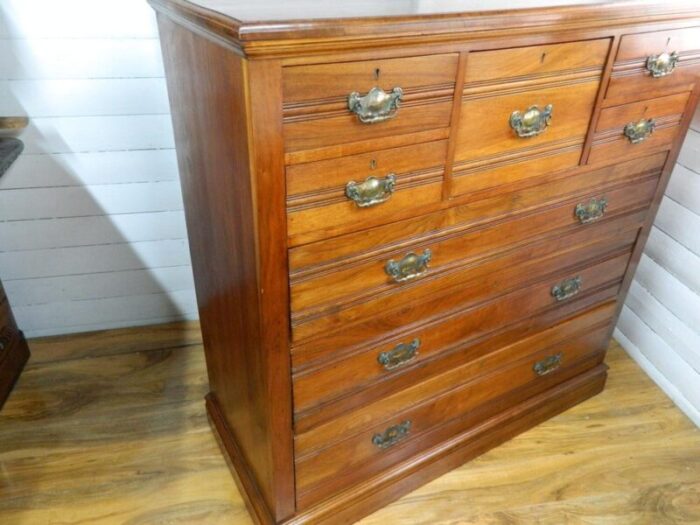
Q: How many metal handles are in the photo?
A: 11